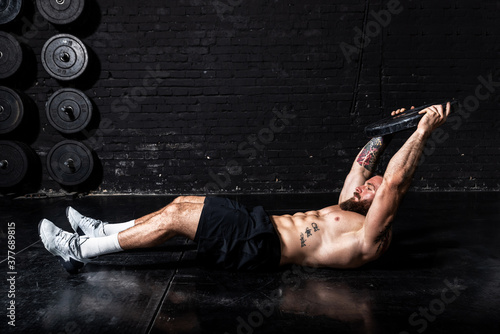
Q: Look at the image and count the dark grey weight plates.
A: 9